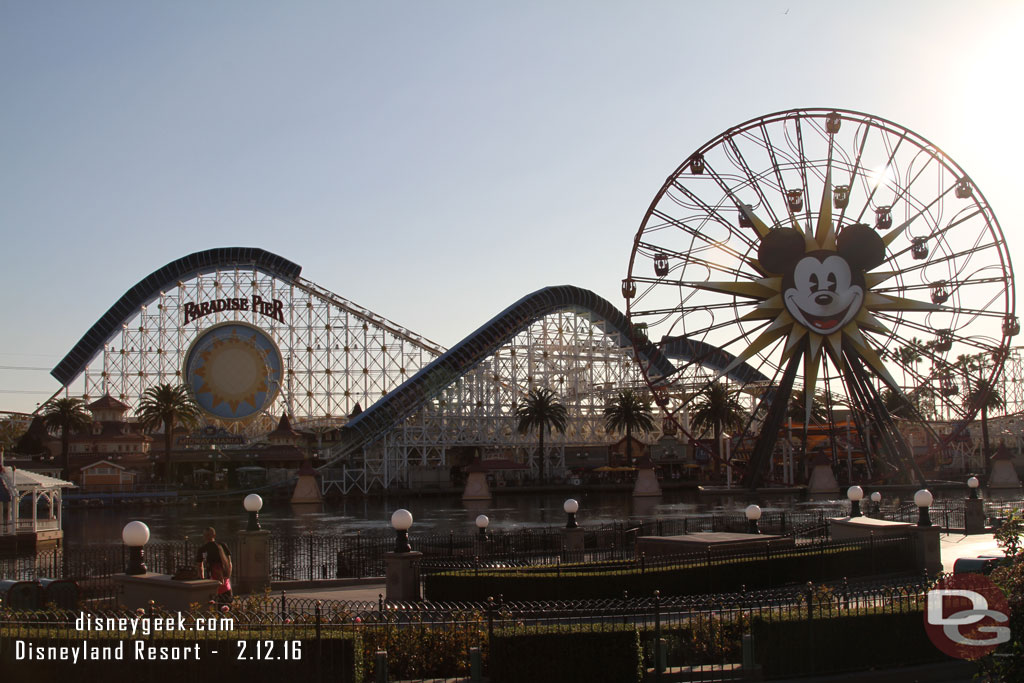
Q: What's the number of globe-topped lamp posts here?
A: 10